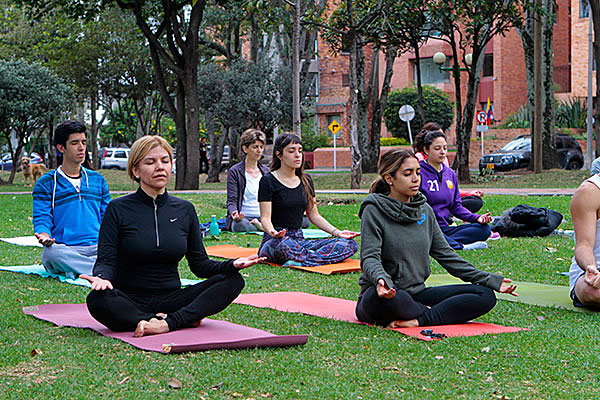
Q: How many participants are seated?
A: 8